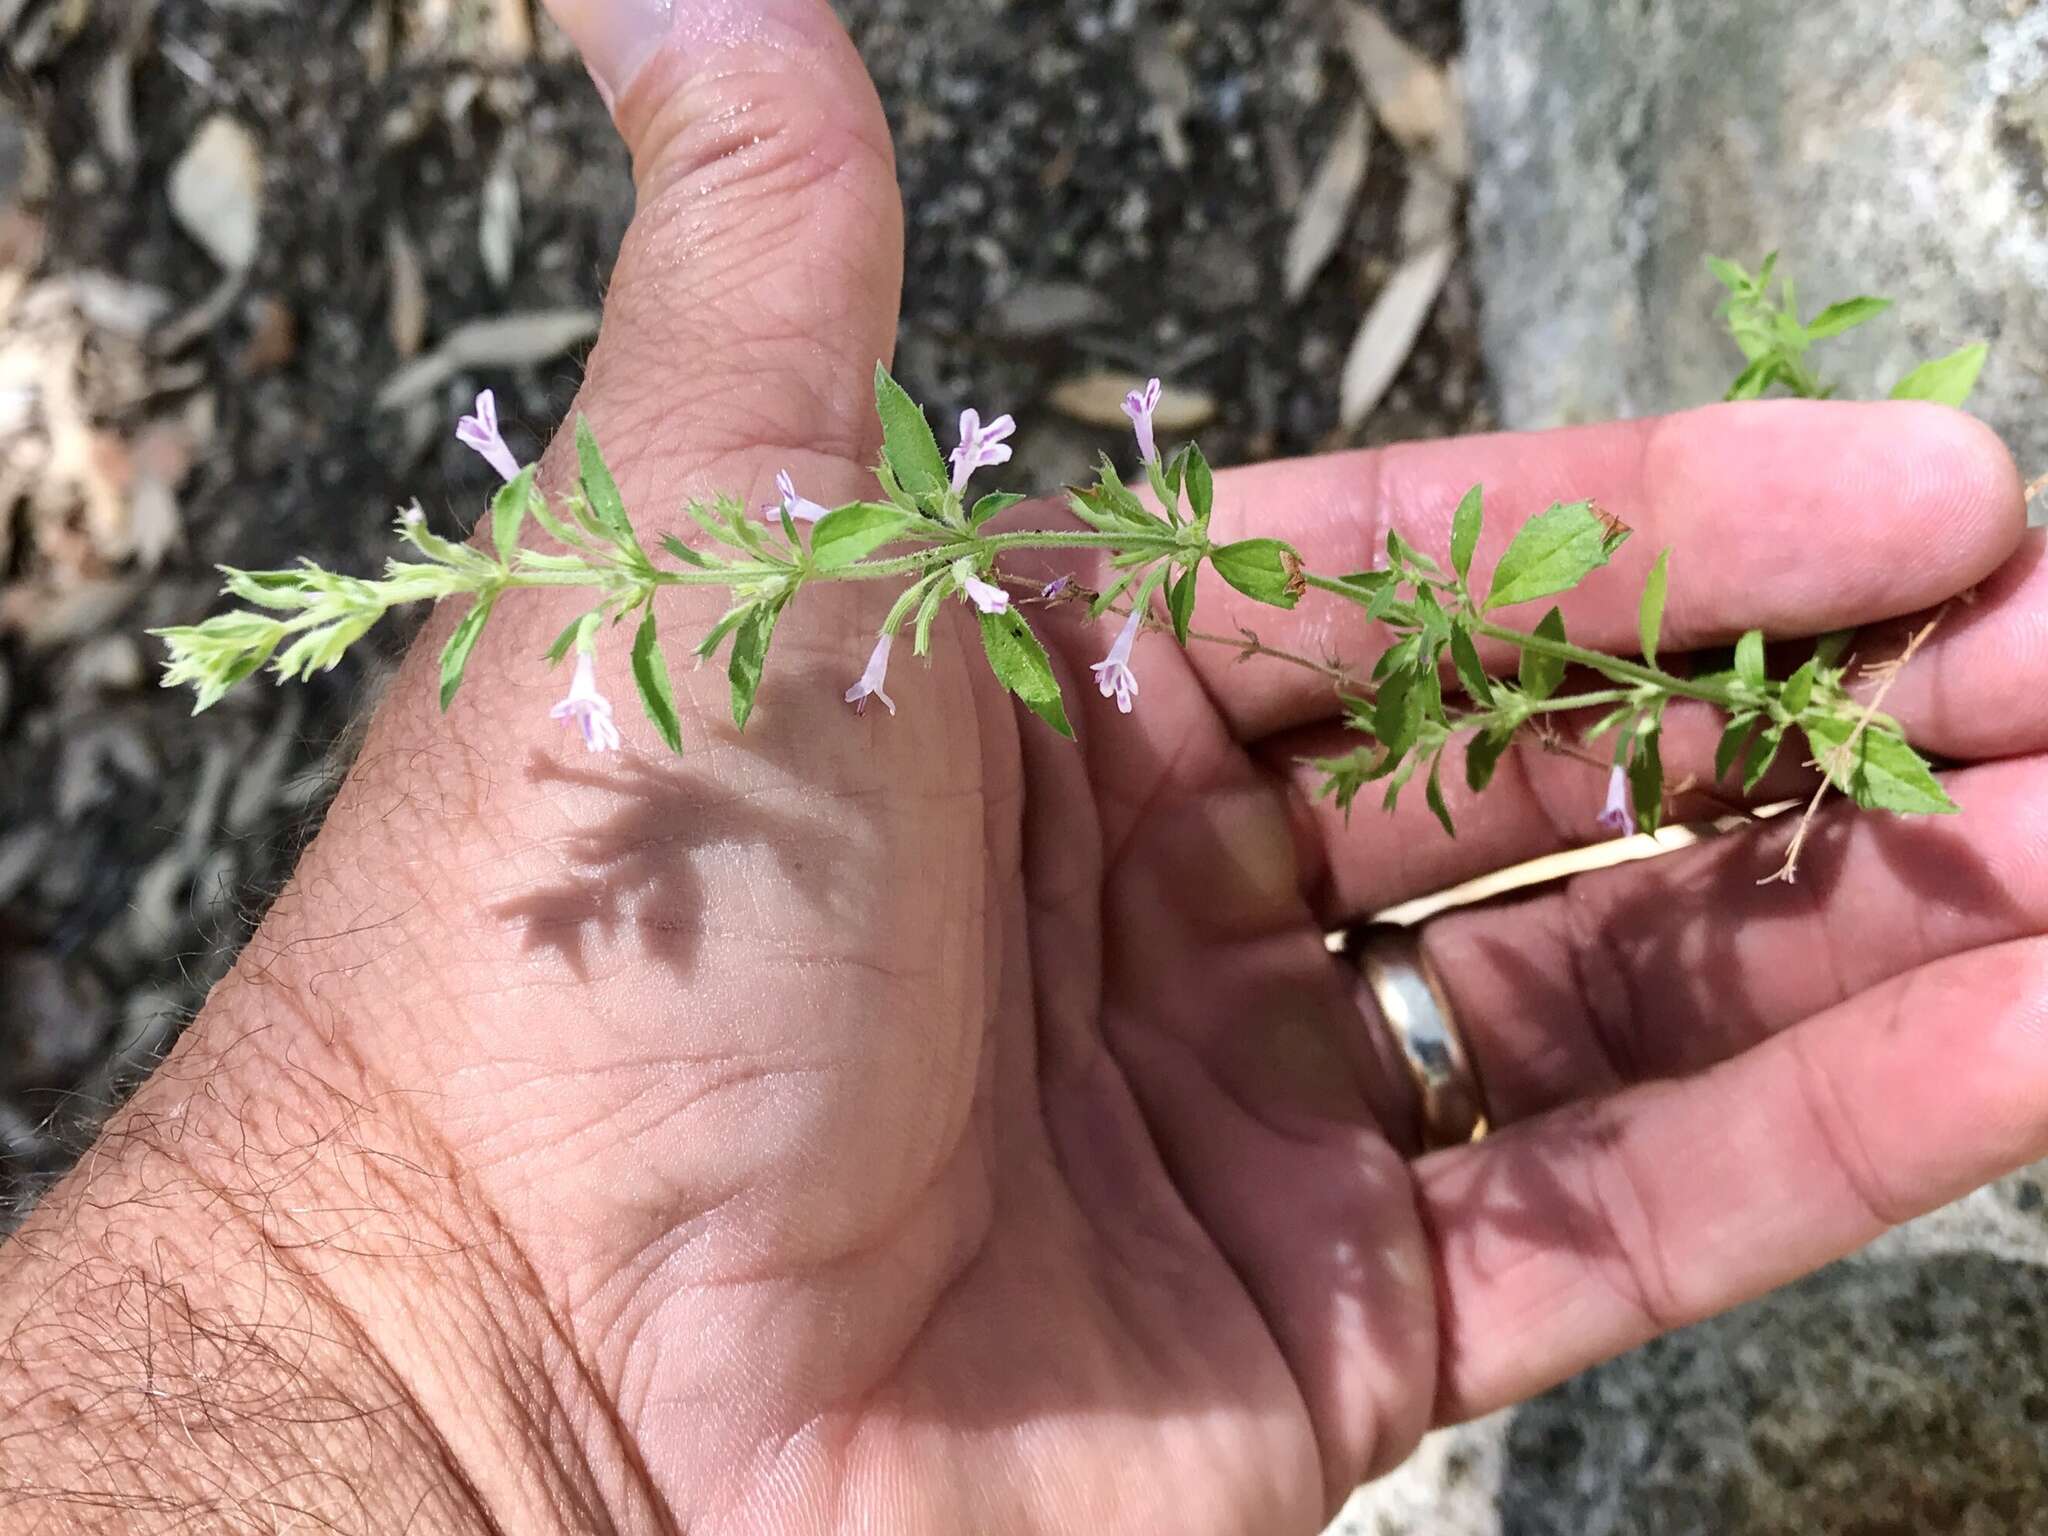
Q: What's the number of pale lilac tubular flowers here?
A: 9